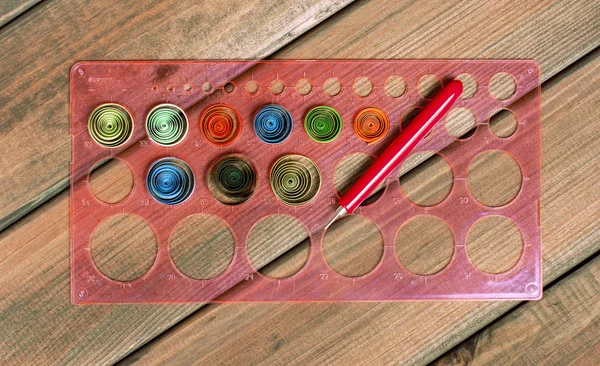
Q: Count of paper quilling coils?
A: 9